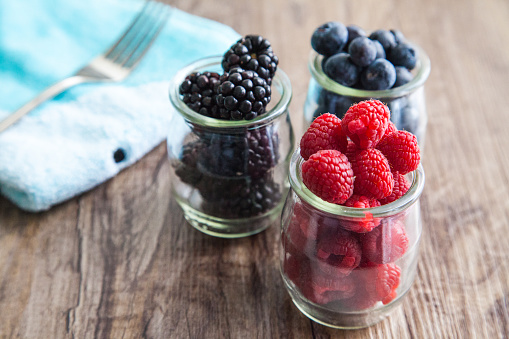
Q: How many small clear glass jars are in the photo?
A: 3